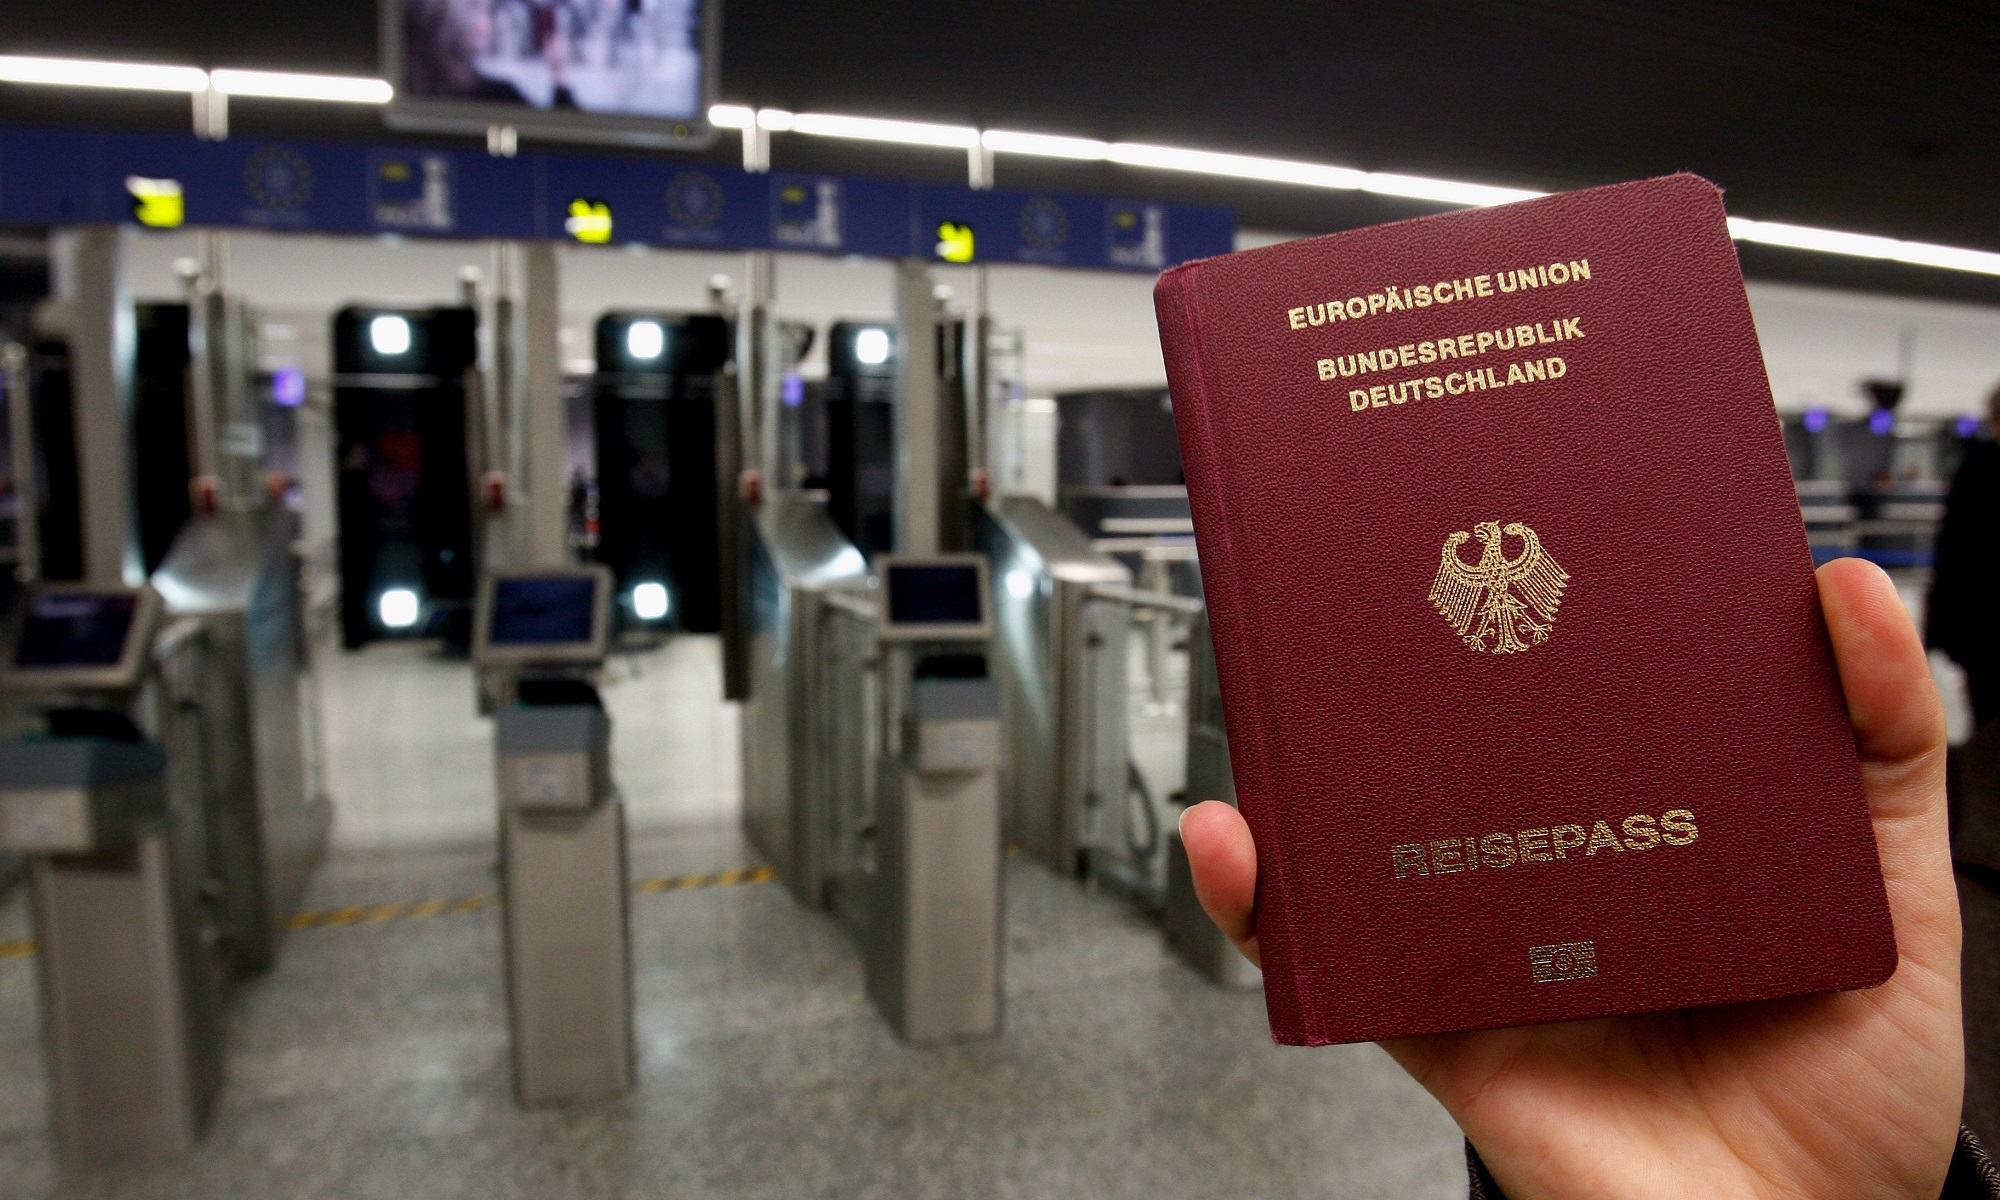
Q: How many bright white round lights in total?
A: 5